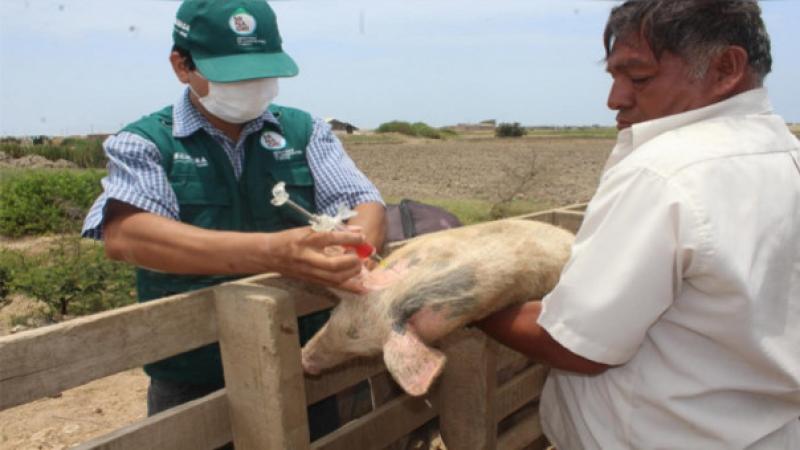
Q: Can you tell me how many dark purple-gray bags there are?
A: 1